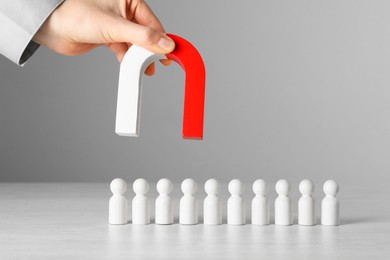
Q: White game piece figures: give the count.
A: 10